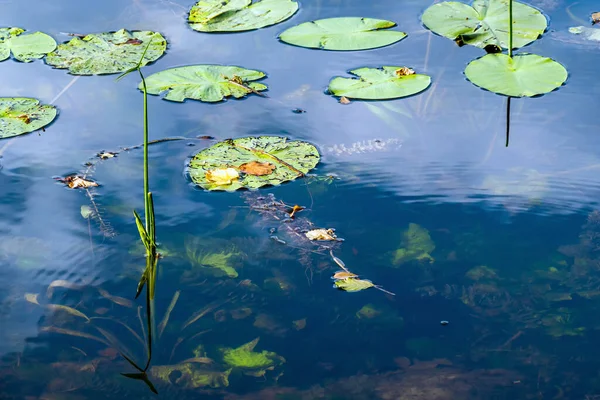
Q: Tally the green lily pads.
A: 10